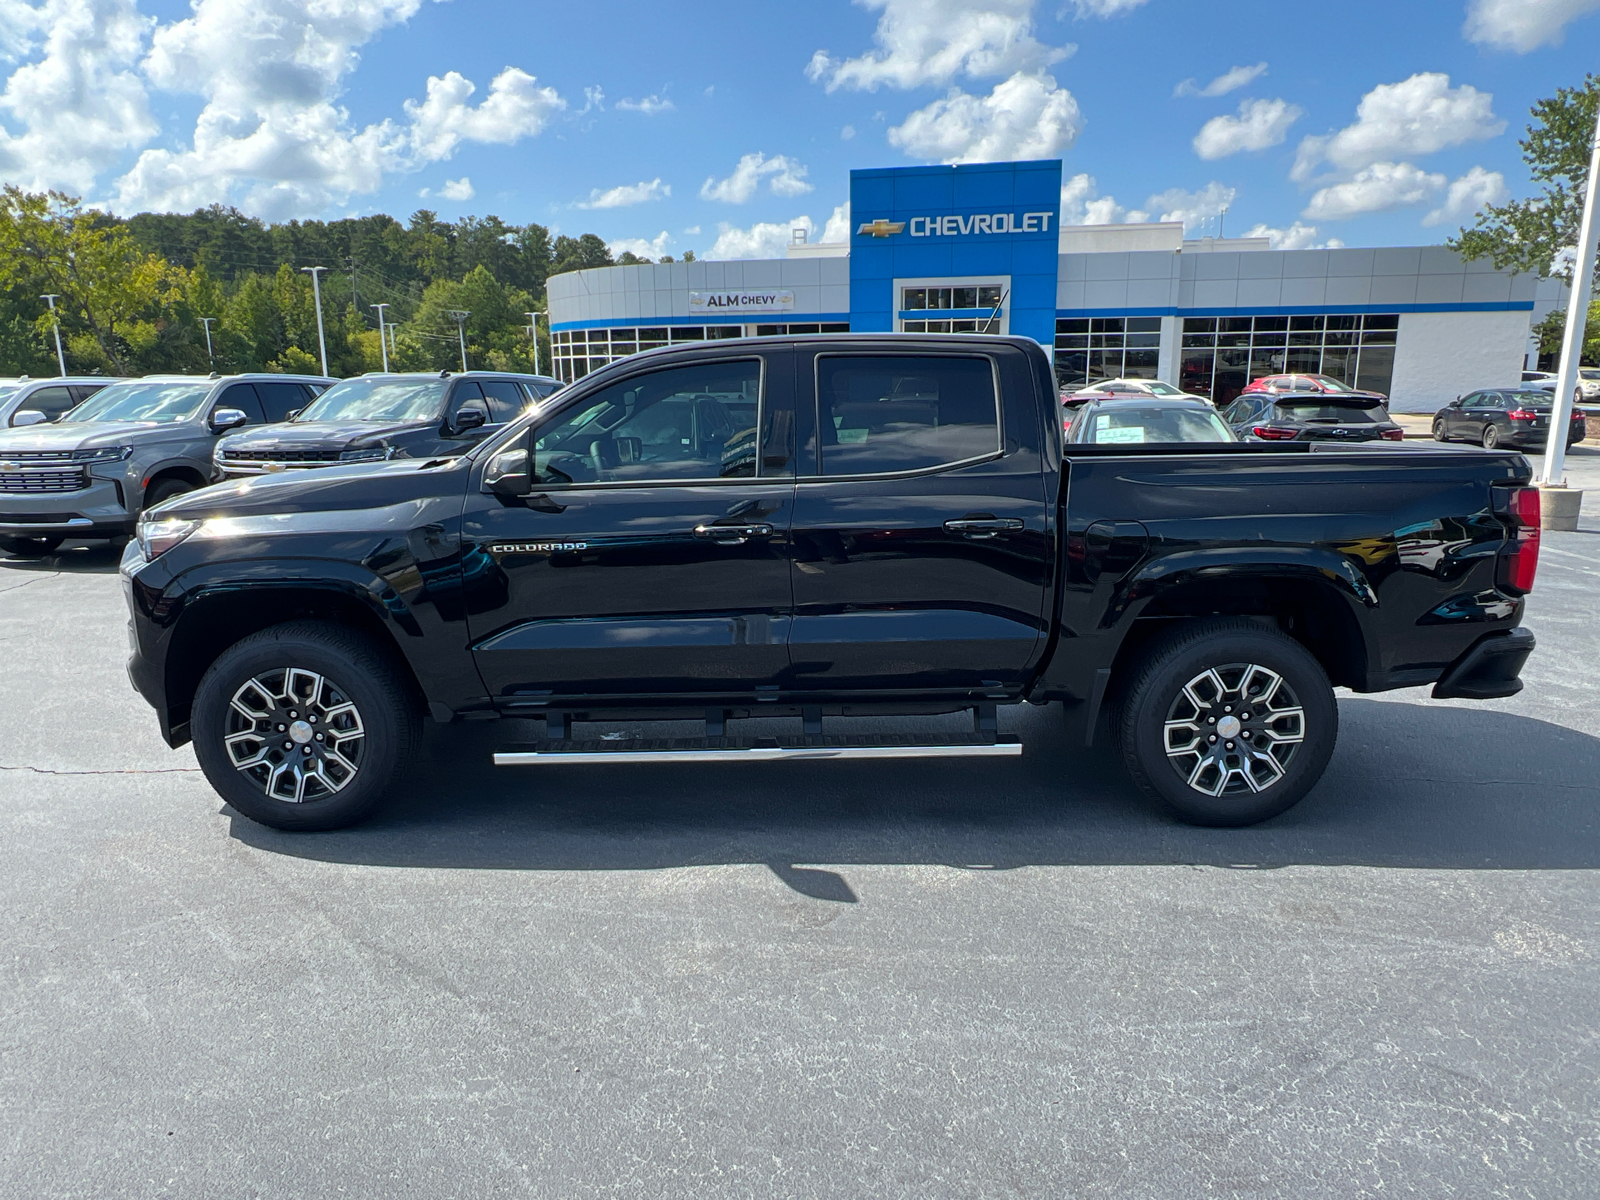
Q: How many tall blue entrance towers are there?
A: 1